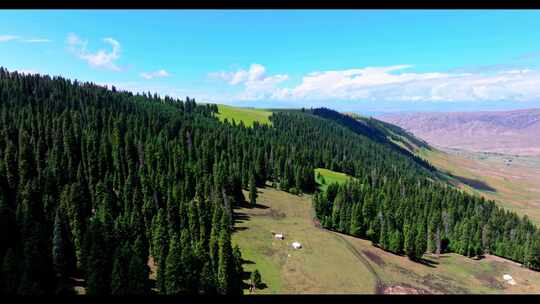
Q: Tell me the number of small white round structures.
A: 3